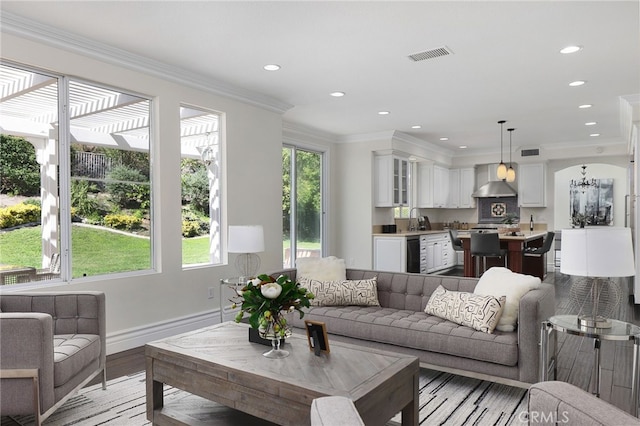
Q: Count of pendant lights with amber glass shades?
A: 2